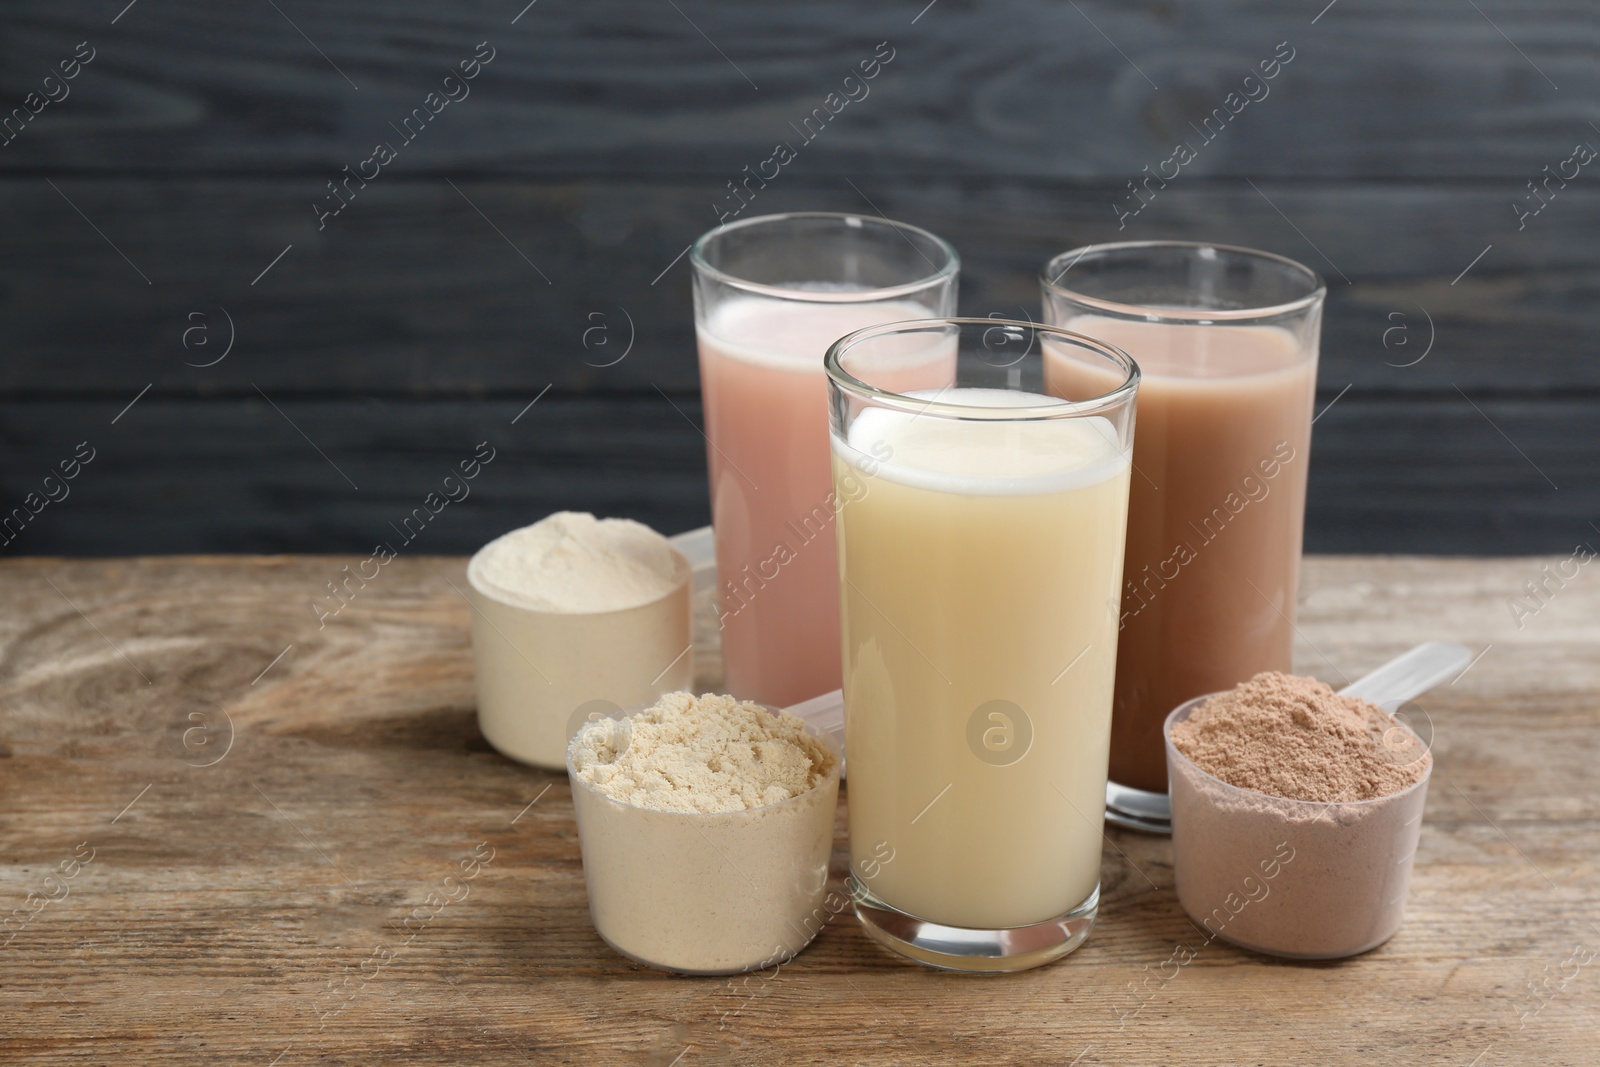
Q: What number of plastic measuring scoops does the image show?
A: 3